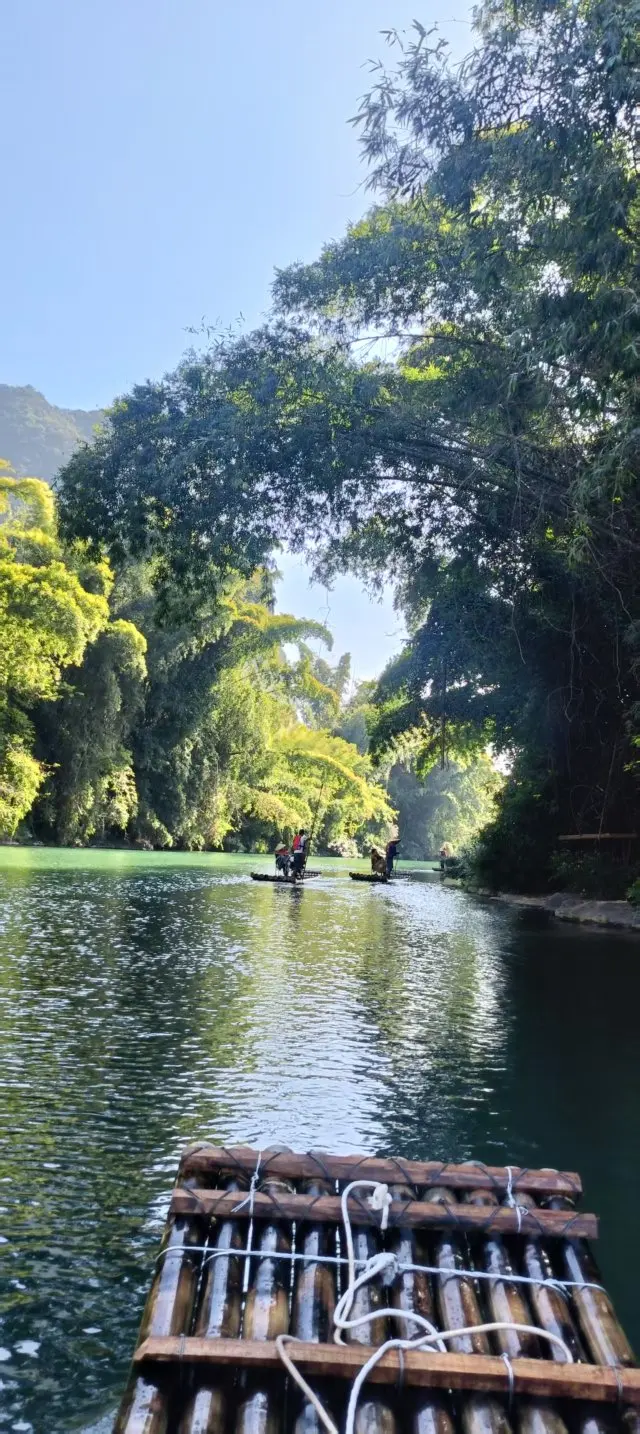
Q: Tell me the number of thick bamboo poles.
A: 10